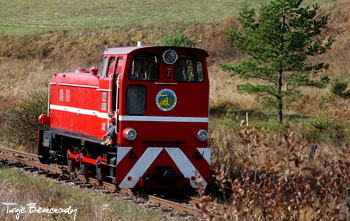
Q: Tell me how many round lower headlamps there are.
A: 2